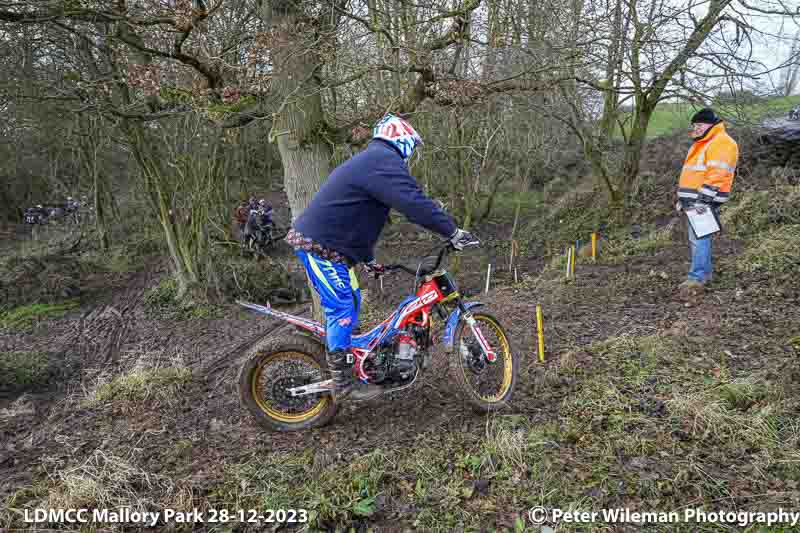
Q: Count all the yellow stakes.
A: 3